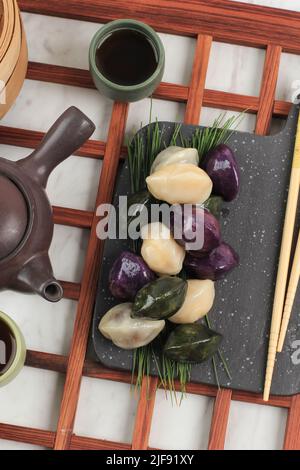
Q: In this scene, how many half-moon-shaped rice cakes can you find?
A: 13